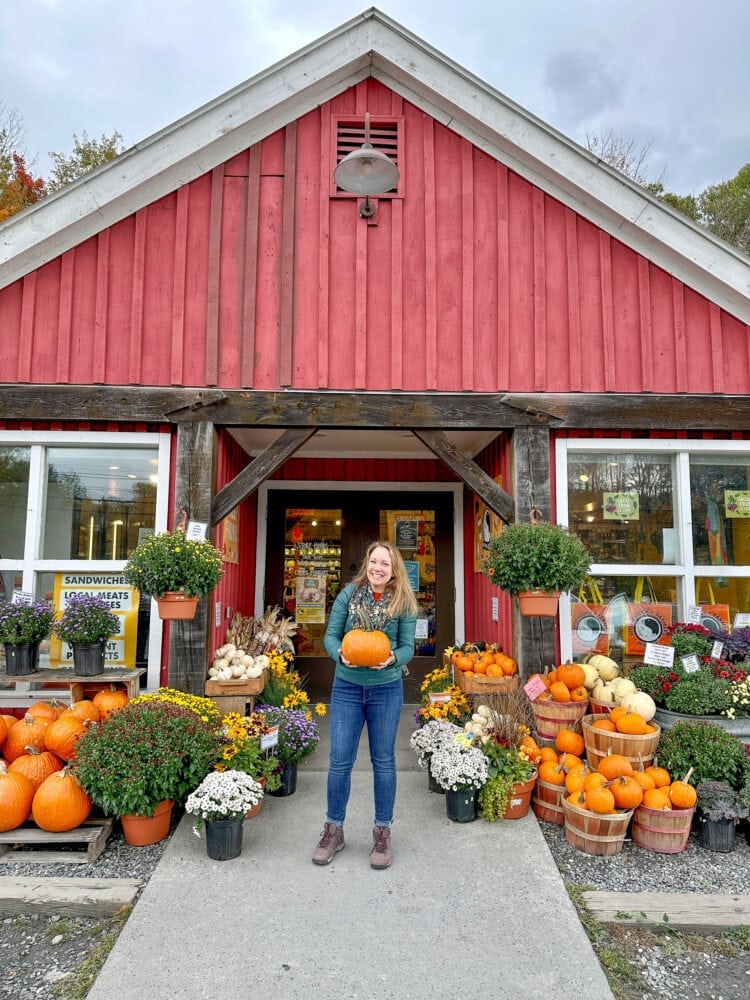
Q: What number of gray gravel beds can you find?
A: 2